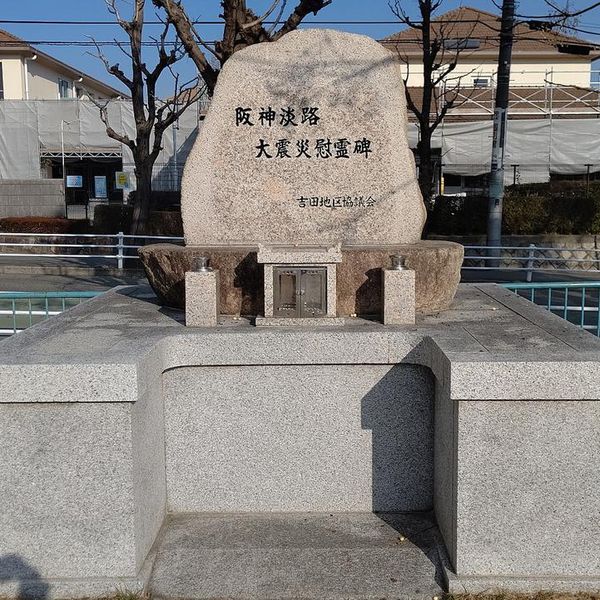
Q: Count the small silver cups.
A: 2